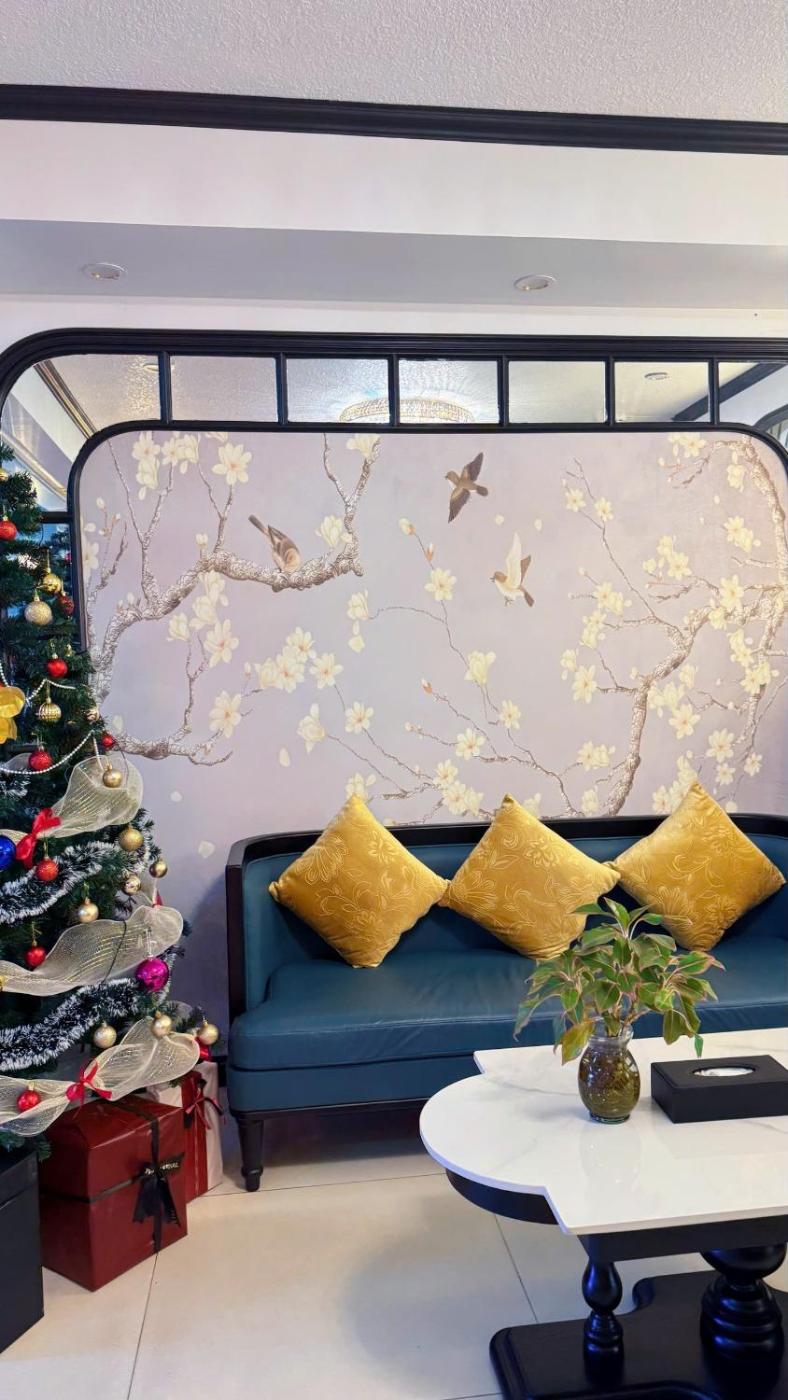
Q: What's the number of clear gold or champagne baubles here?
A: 11